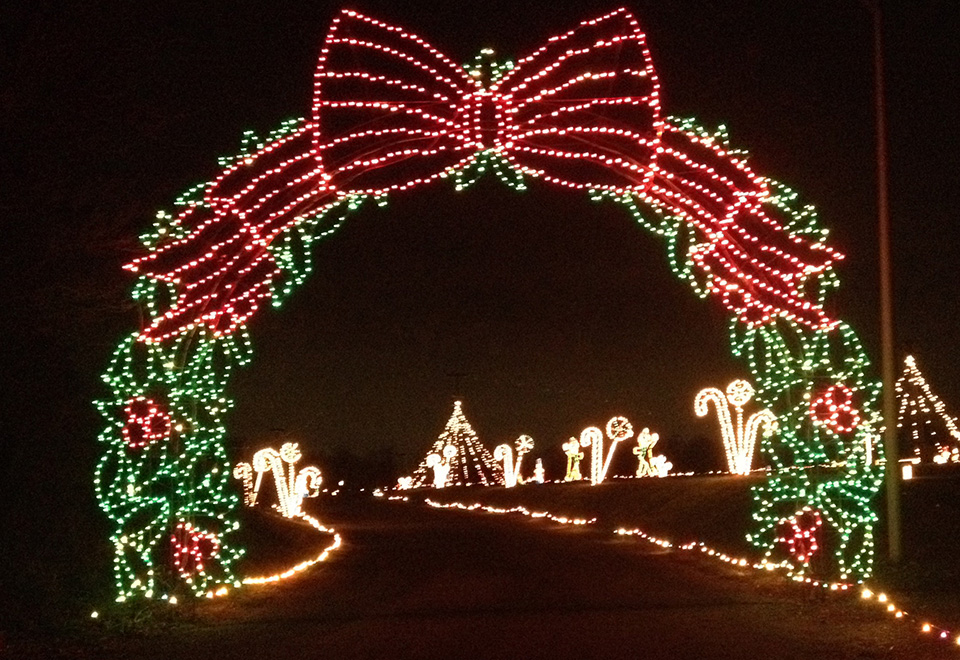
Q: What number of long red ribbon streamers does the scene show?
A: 2